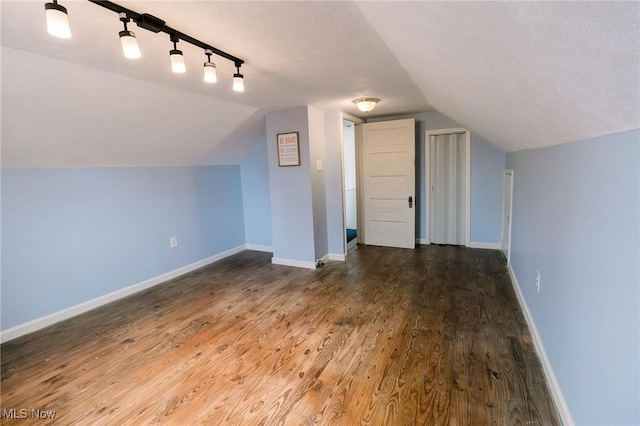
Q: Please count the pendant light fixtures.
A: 5